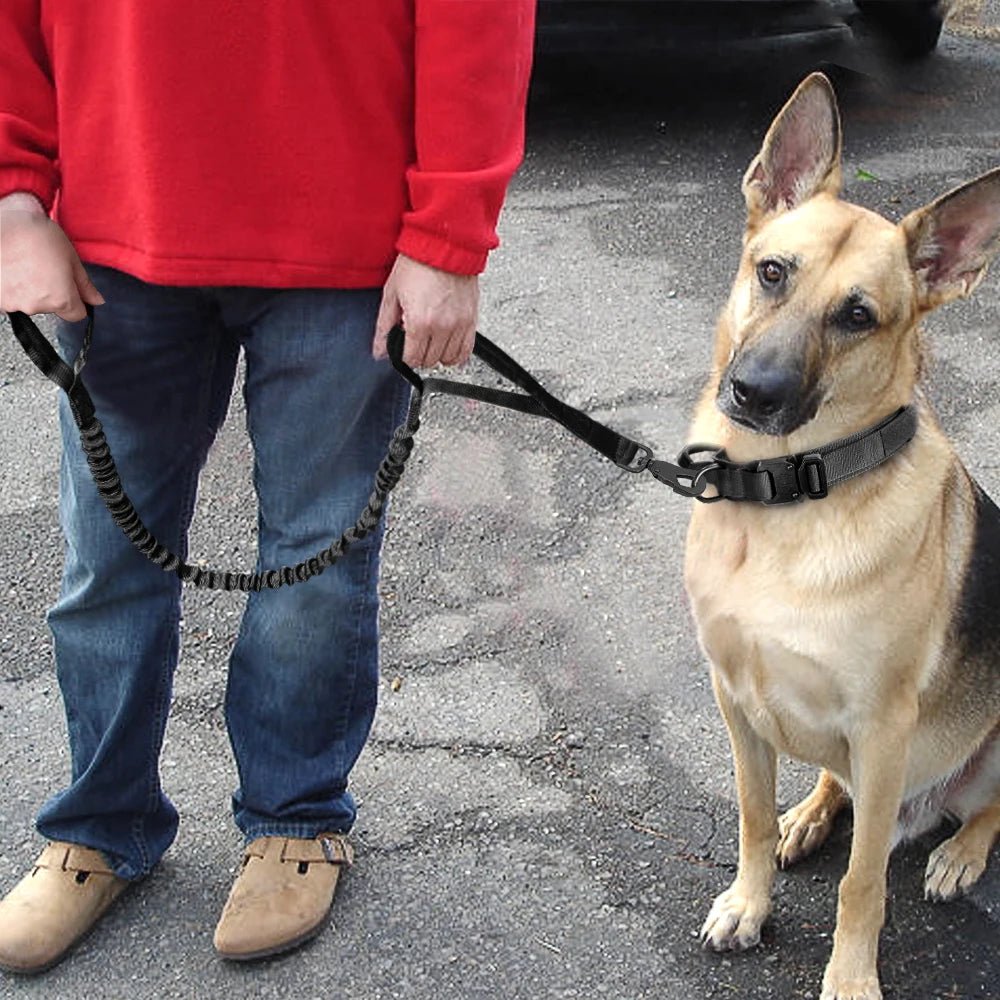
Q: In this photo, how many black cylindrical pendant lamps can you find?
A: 0